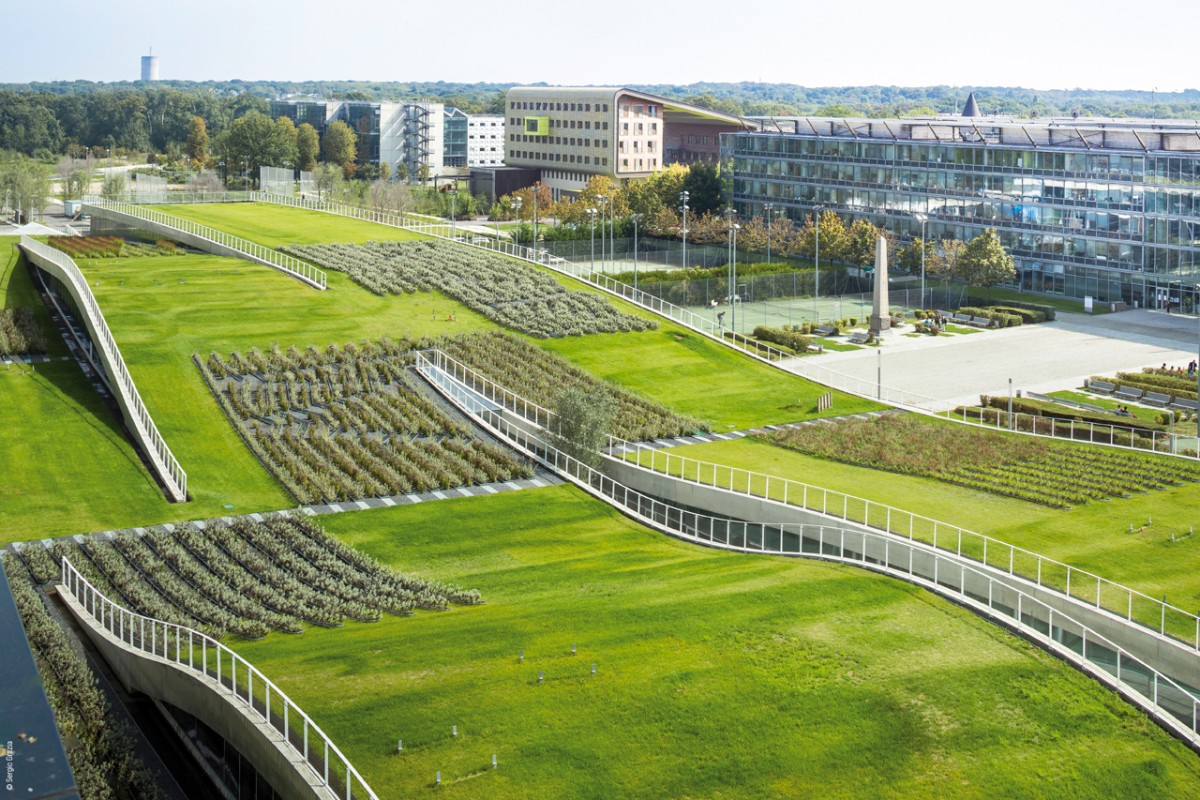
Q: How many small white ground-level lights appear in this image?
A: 12